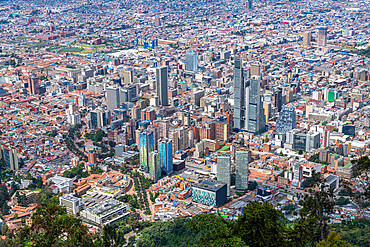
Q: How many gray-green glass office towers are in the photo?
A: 2